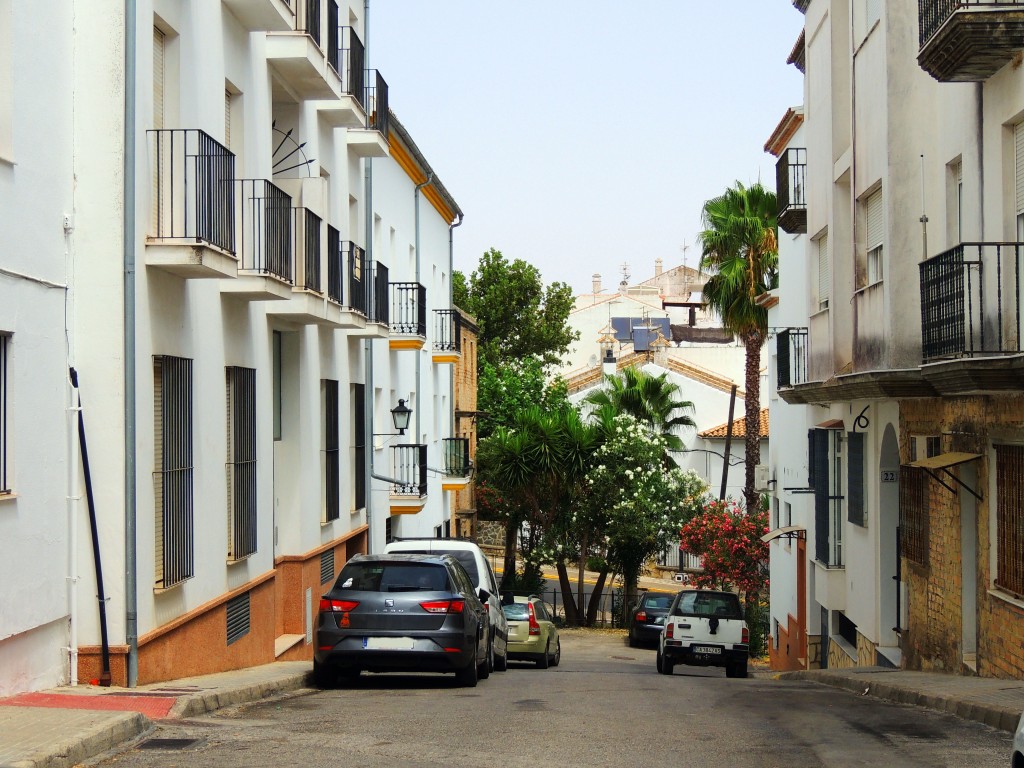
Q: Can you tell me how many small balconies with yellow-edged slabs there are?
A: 4